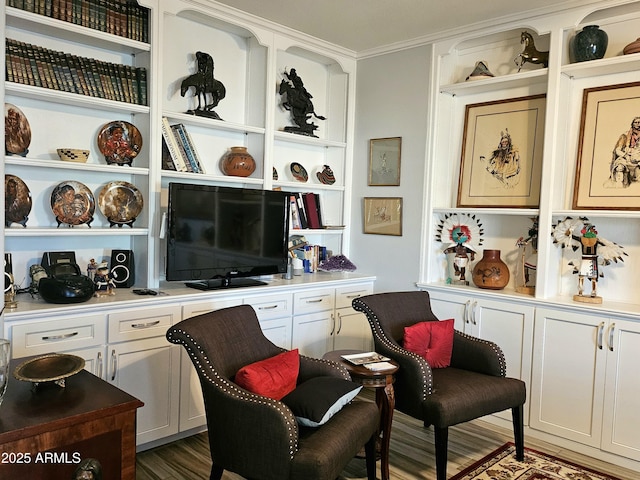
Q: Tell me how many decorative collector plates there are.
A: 5